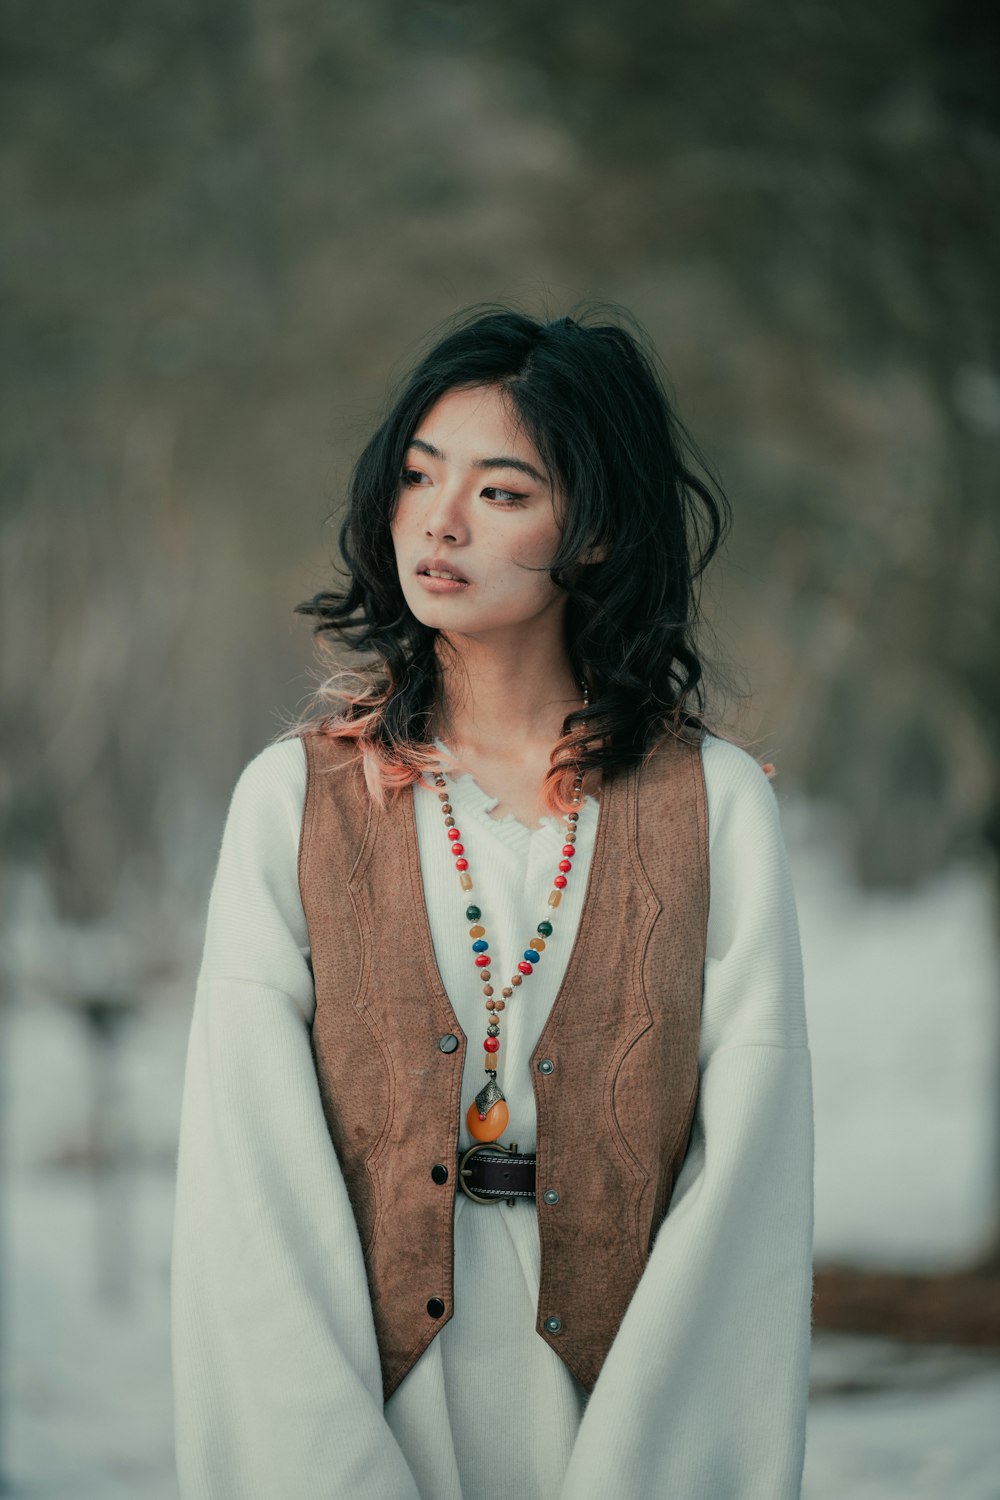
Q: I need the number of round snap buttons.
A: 6